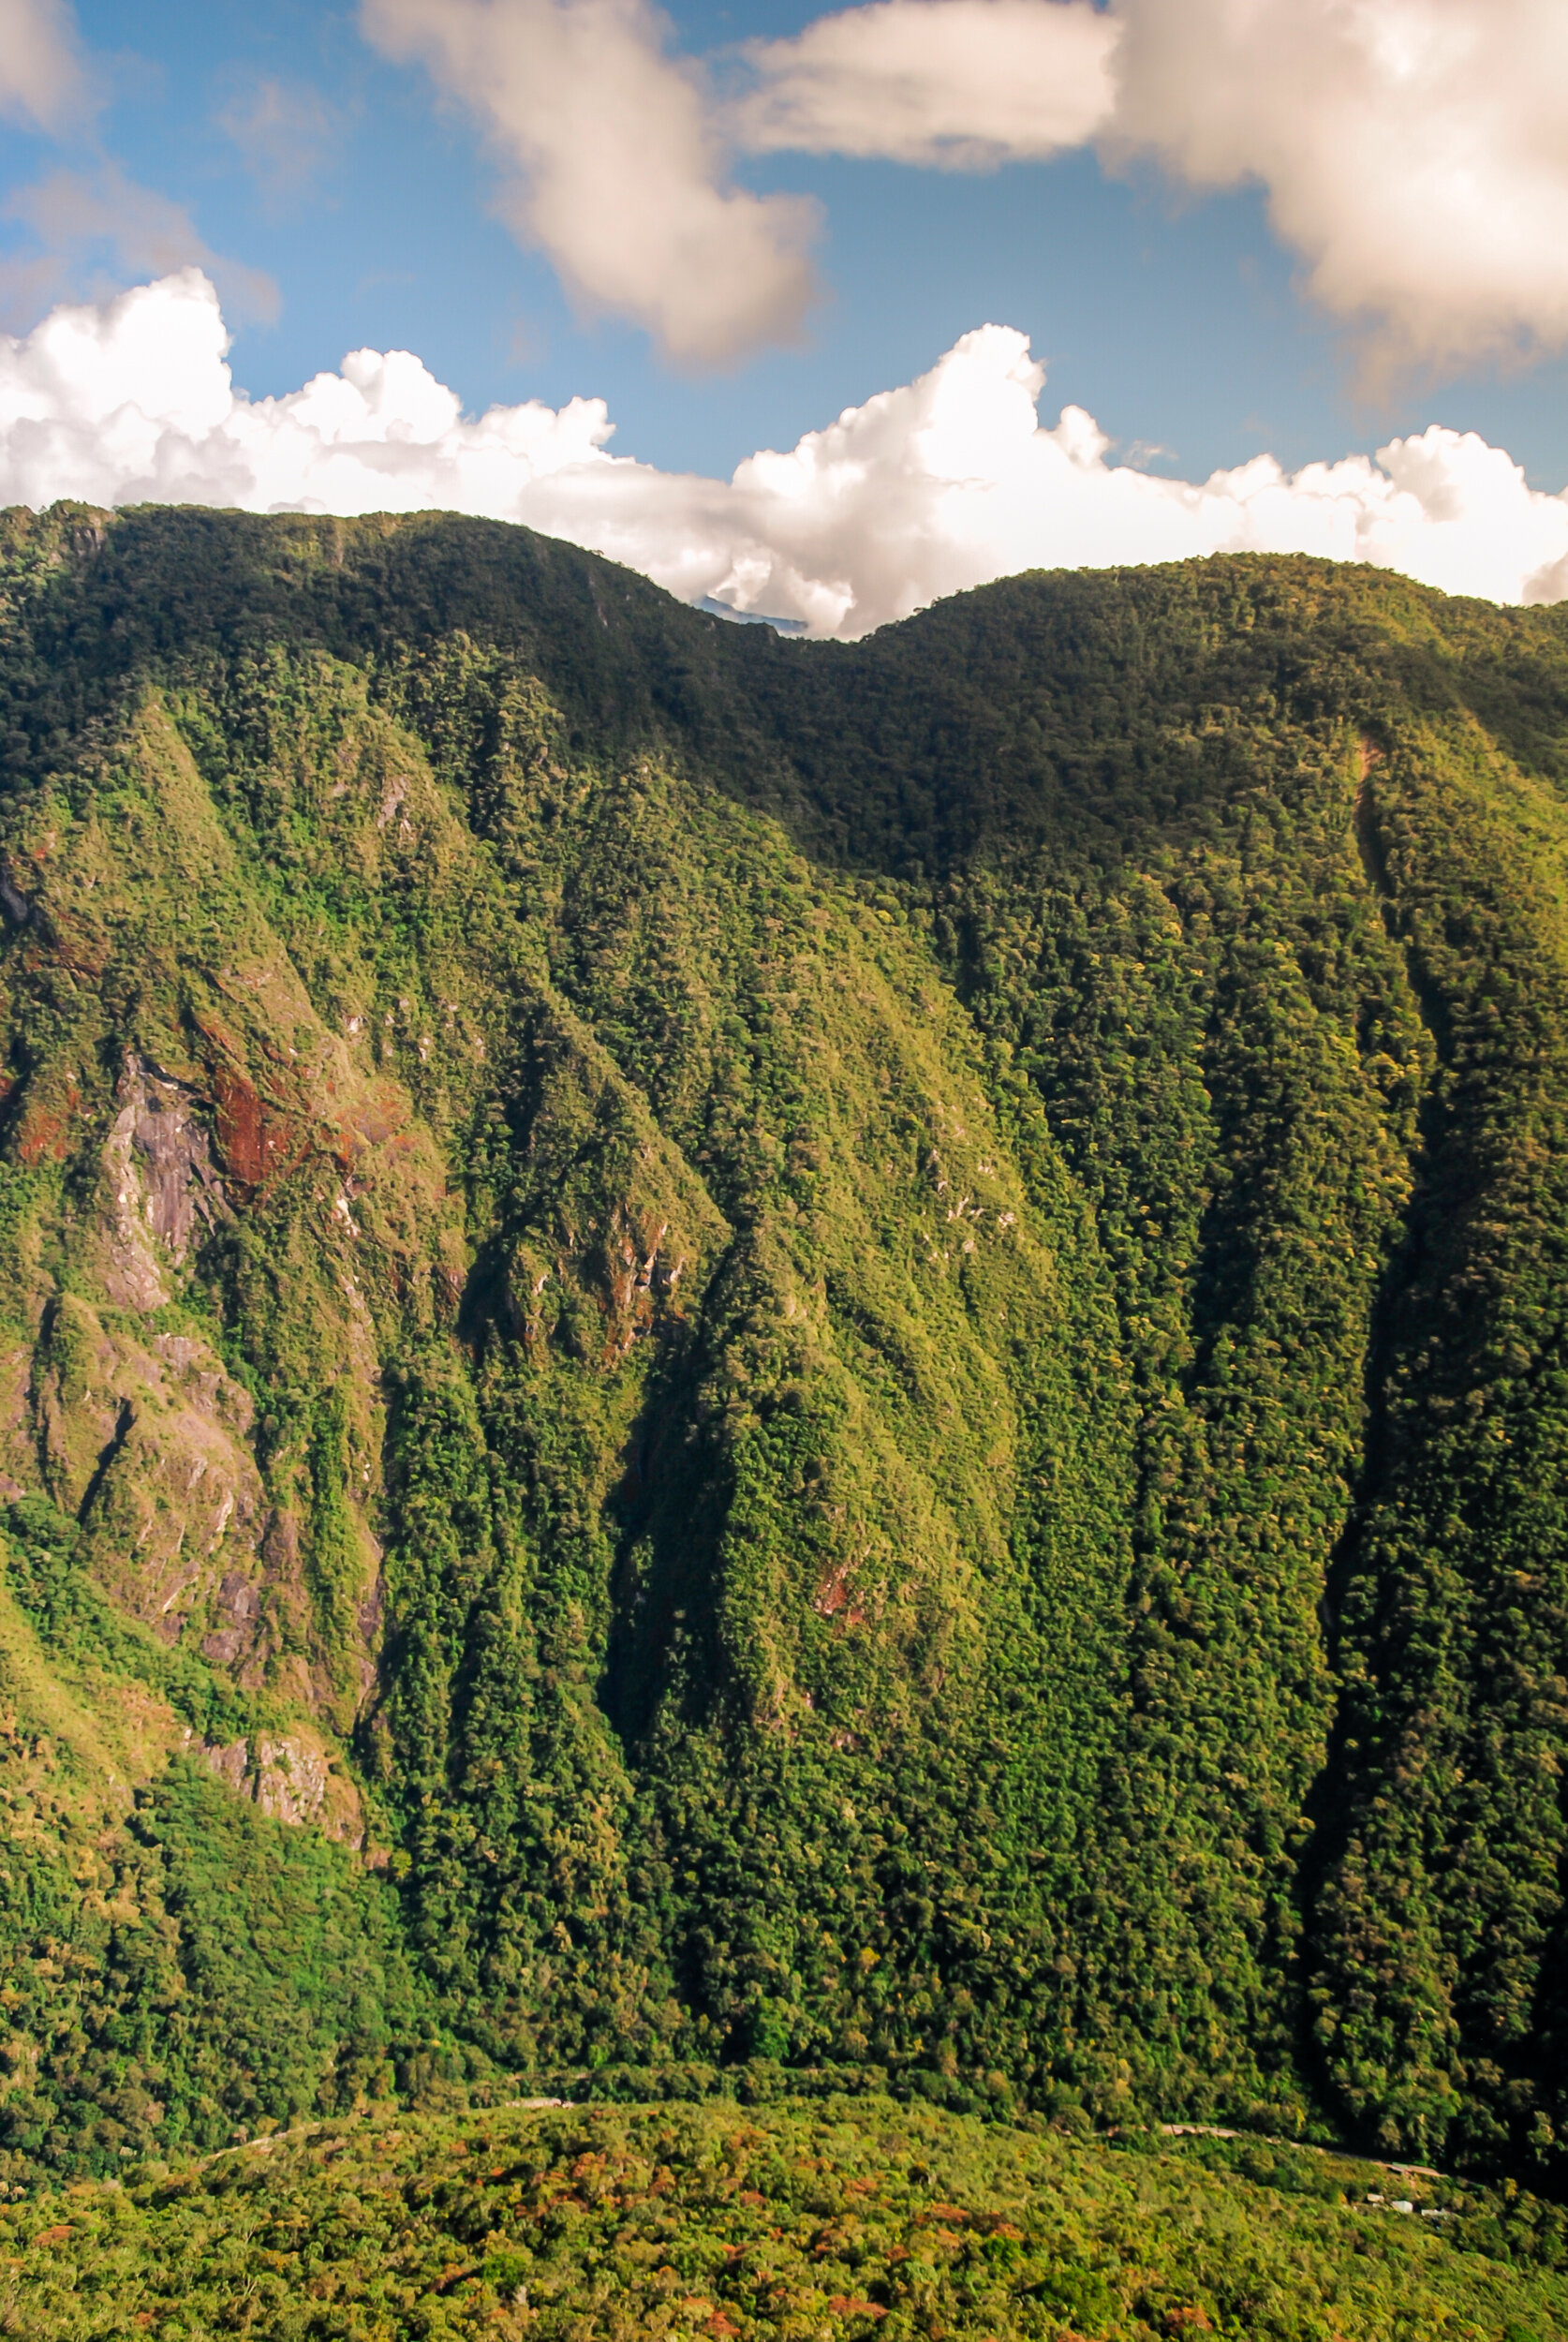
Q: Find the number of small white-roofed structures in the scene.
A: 3